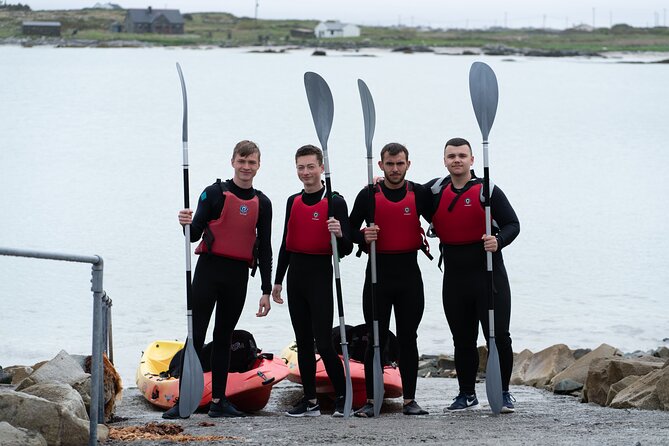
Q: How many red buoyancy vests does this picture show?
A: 4